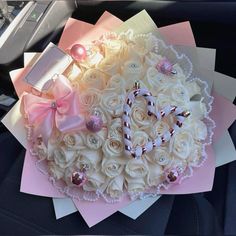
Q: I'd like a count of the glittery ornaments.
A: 5